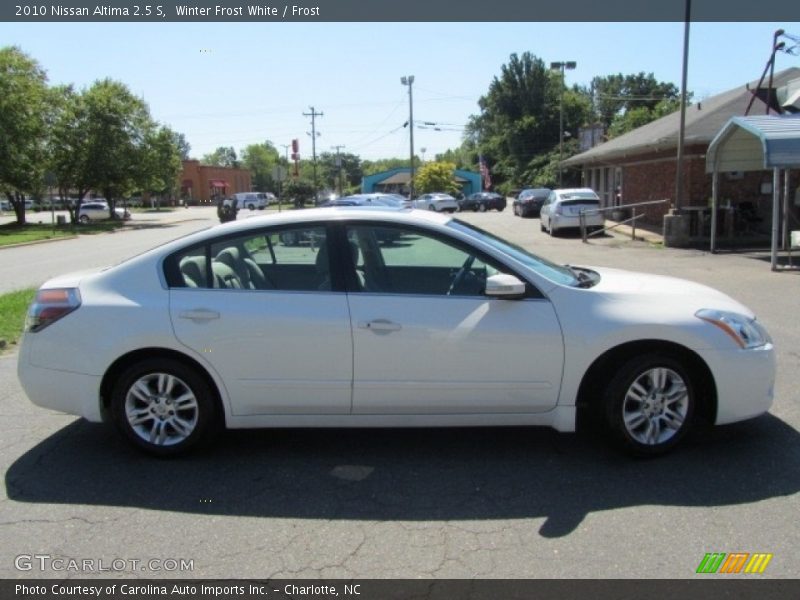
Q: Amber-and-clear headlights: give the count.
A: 1